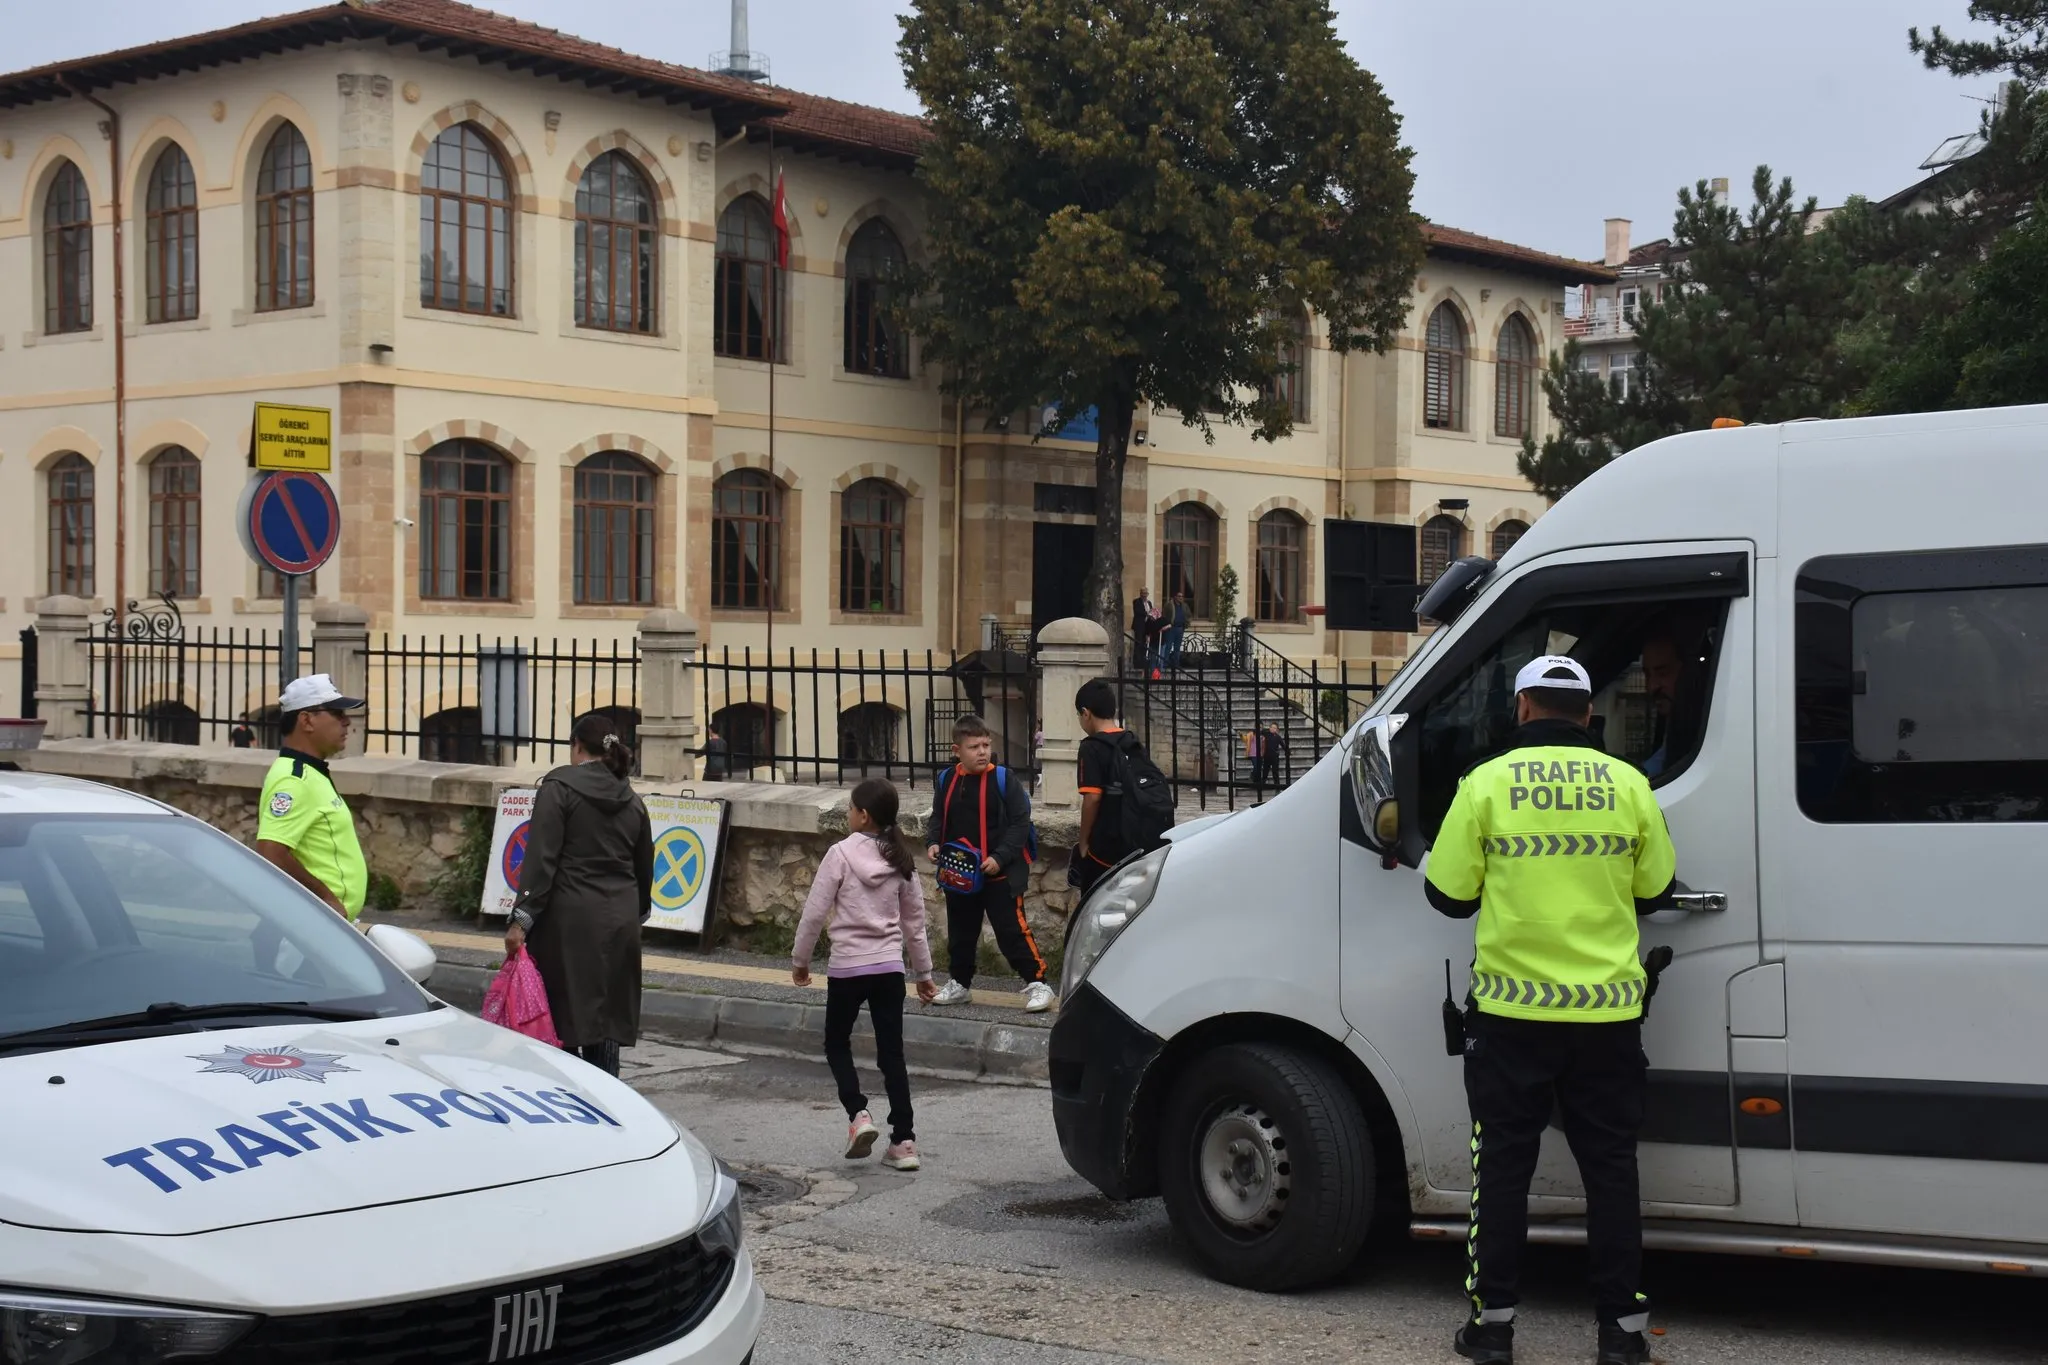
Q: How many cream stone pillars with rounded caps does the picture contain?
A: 4